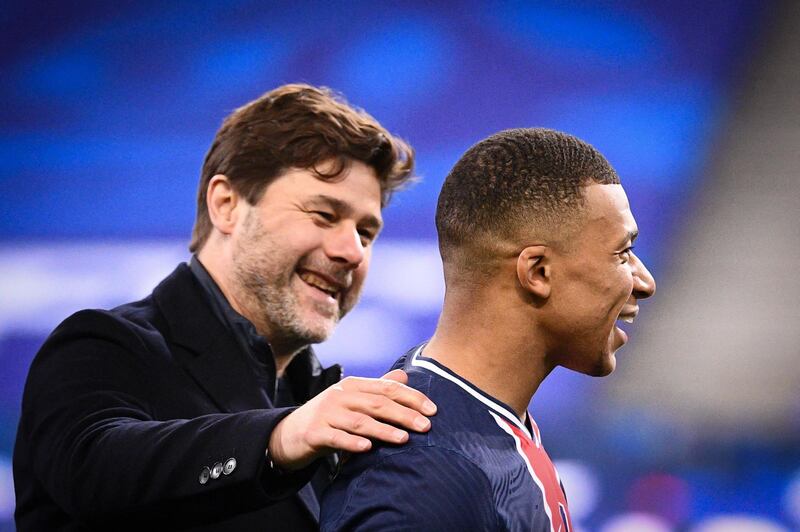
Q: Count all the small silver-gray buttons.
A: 3